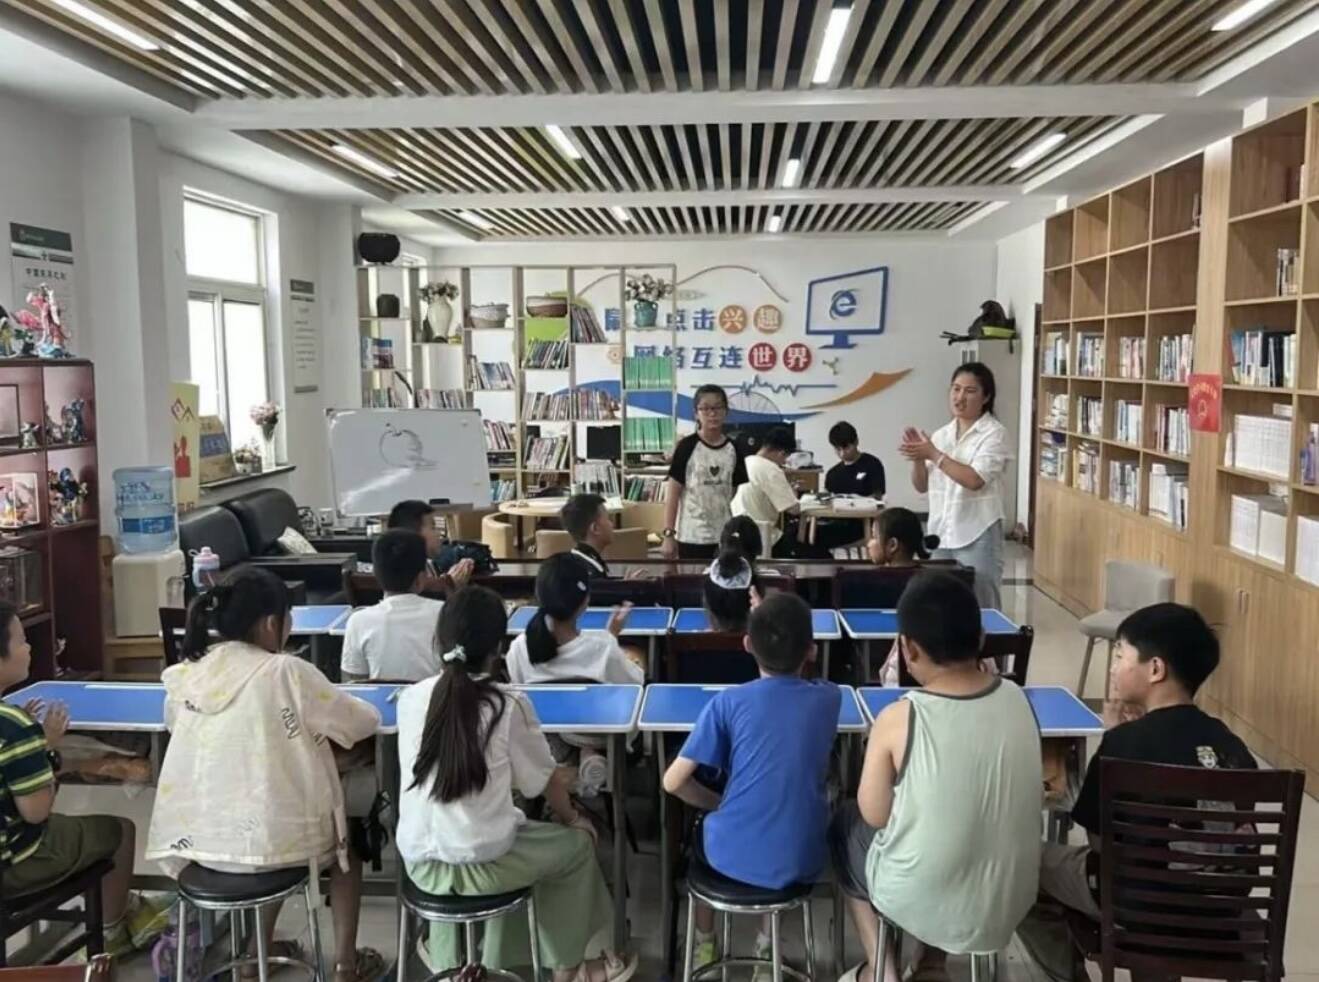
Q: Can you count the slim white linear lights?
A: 10